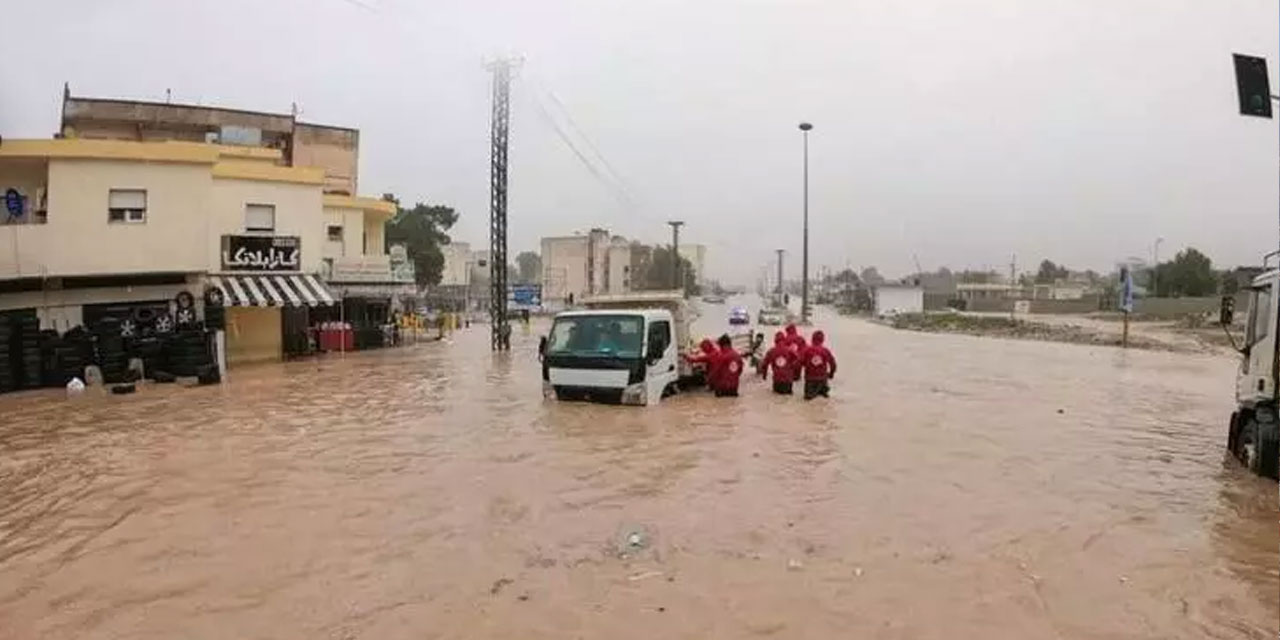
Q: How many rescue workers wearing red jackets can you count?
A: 5